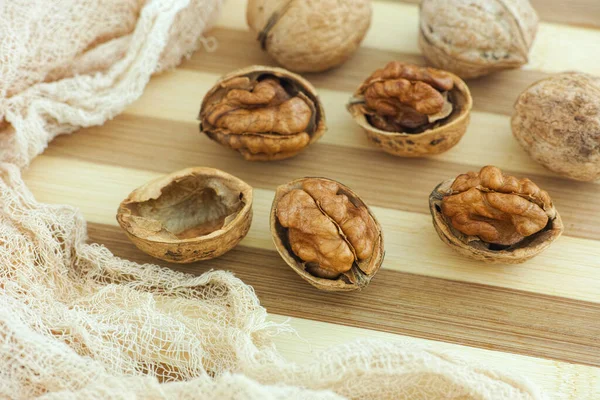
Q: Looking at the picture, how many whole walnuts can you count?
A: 3